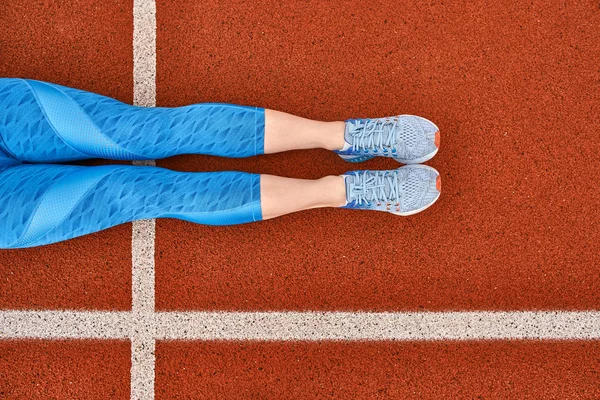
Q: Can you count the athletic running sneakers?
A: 2